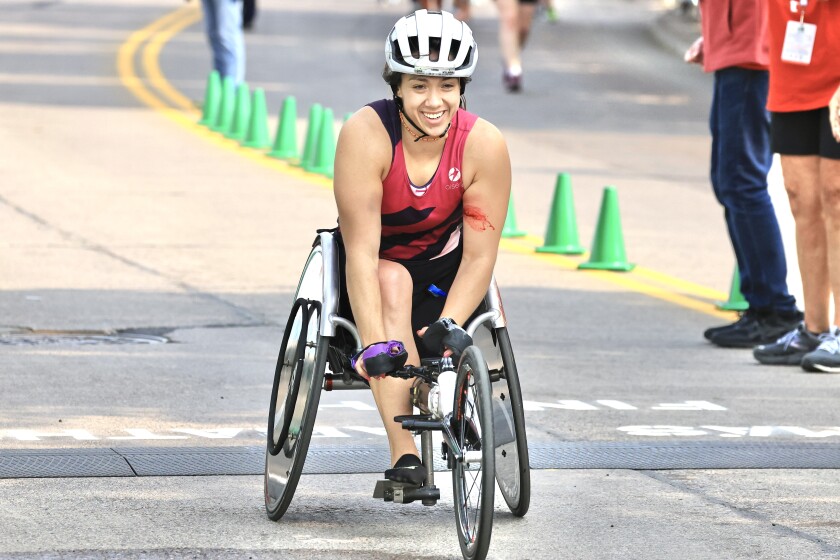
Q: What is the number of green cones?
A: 12